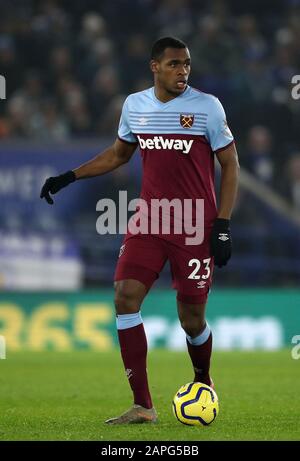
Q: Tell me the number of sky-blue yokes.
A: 1